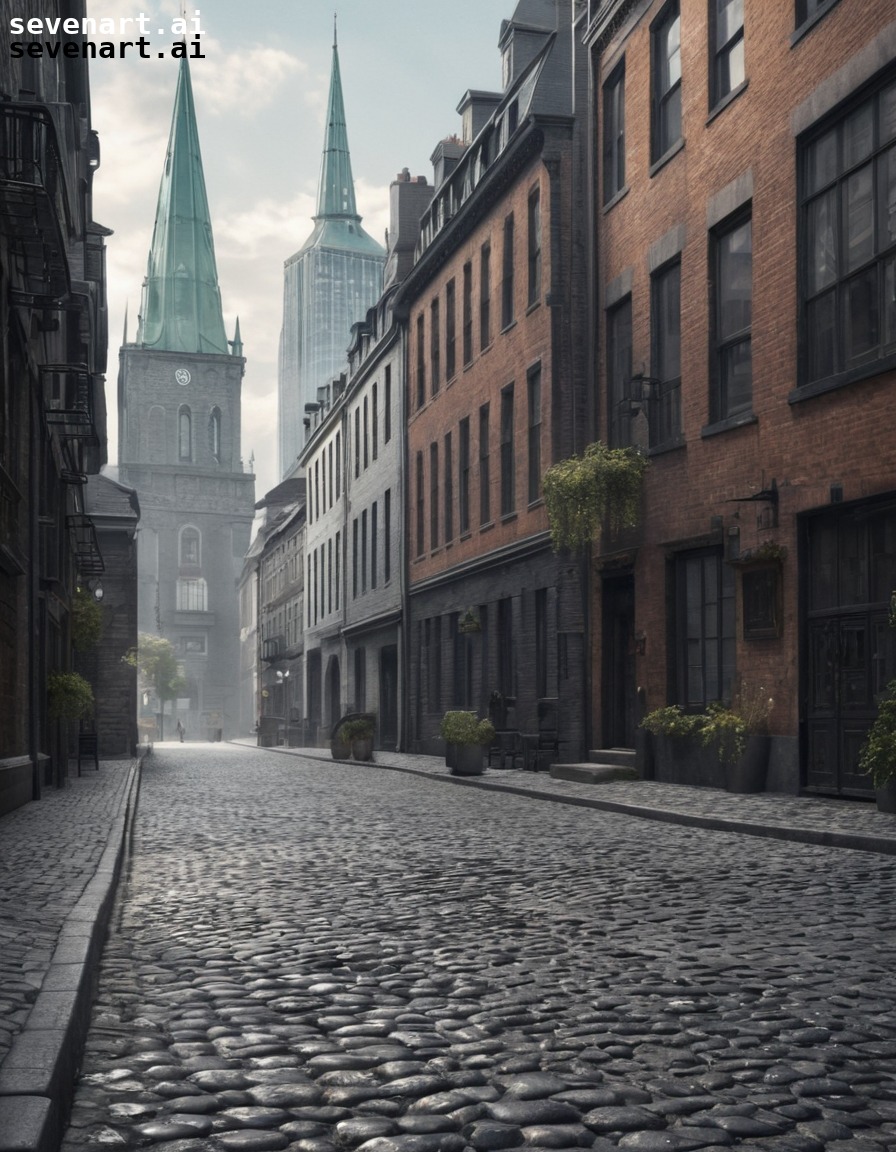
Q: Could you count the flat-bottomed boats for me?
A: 0